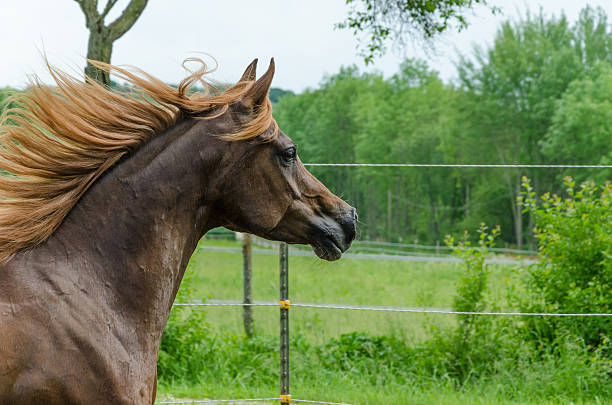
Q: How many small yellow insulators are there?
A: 2